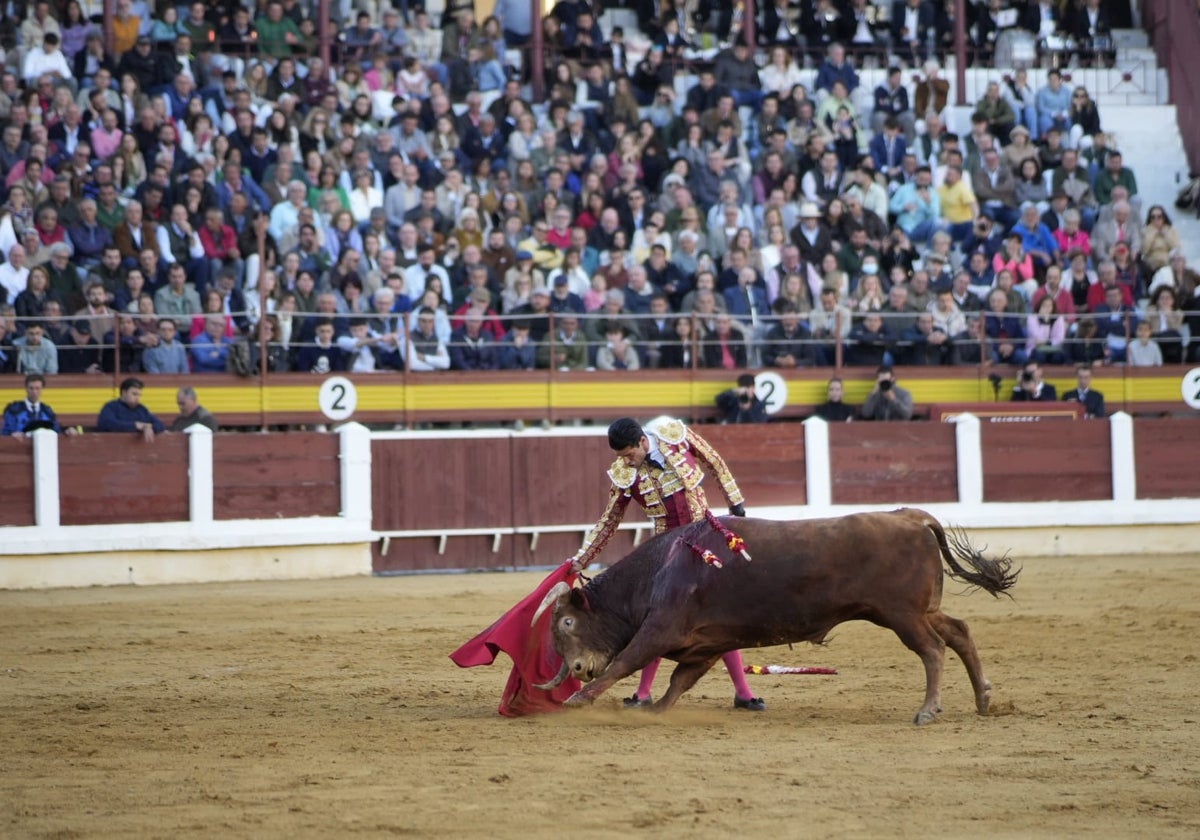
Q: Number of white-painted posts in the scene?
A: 6